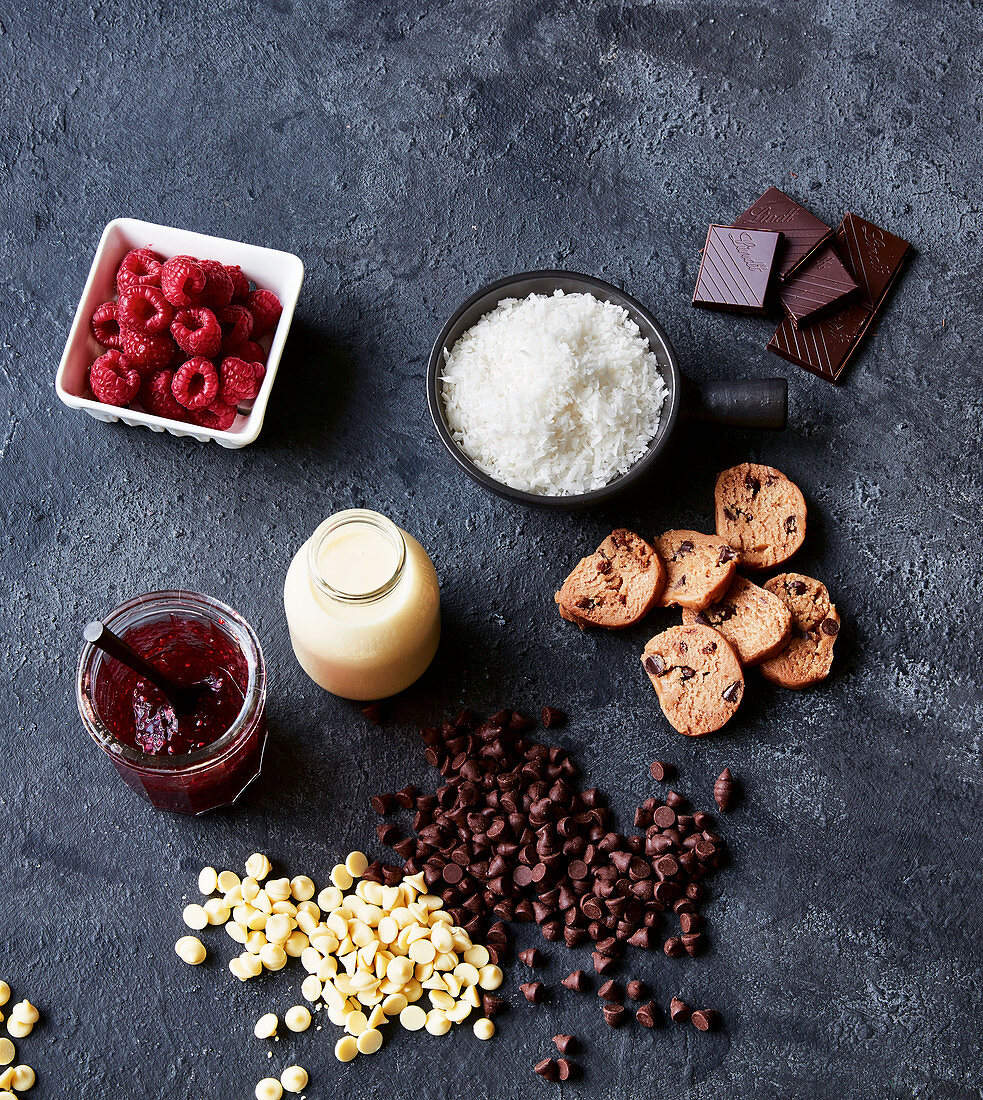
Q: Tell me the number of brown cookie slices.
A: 6